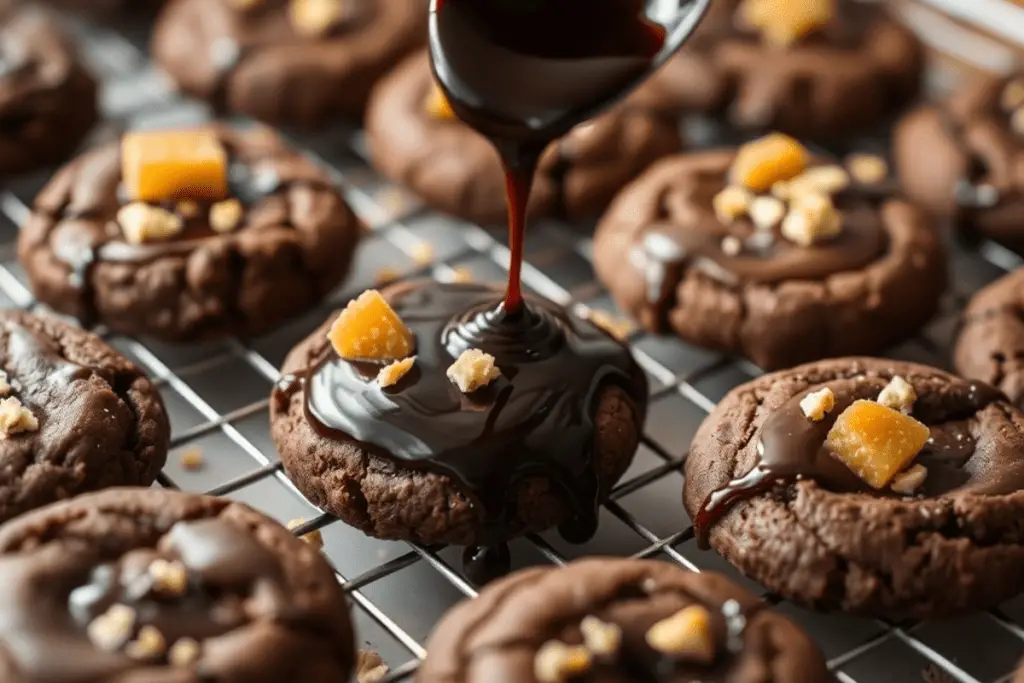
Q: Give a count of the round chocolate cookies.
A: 13